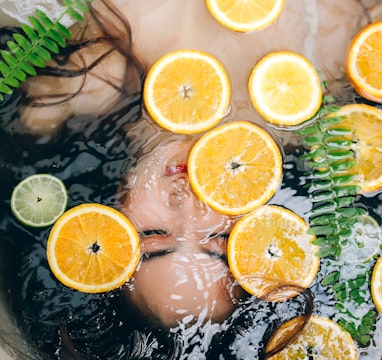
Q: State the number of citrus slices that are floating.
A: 11